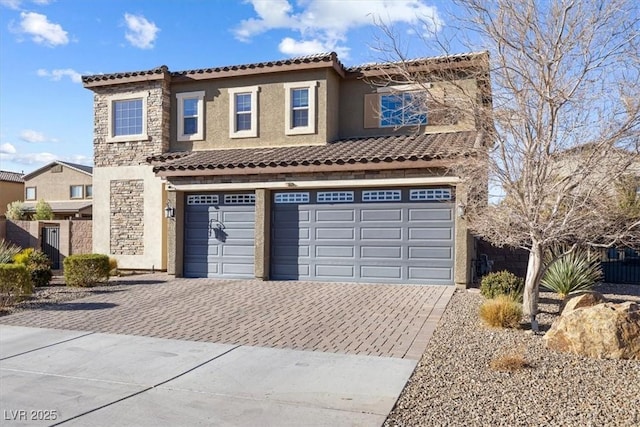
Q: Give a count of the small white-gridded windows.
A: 6